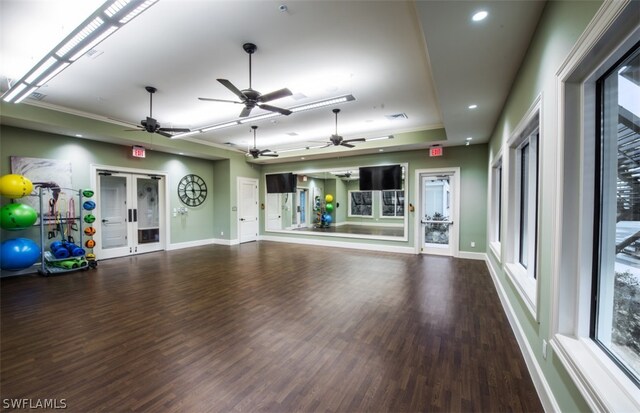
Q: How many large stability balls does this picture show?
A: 3